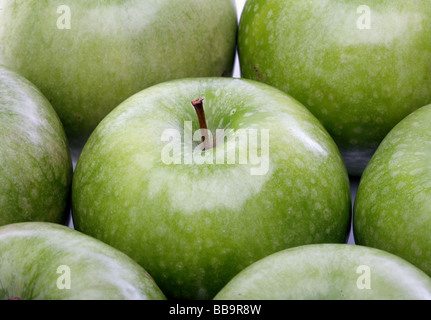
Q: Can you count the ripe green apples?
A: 7